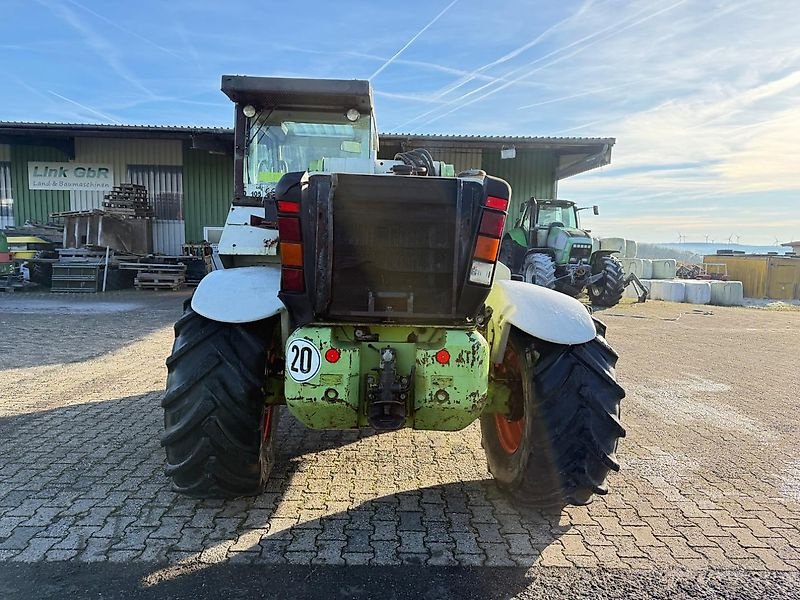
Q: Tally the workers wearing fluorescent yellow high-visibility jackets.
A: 0